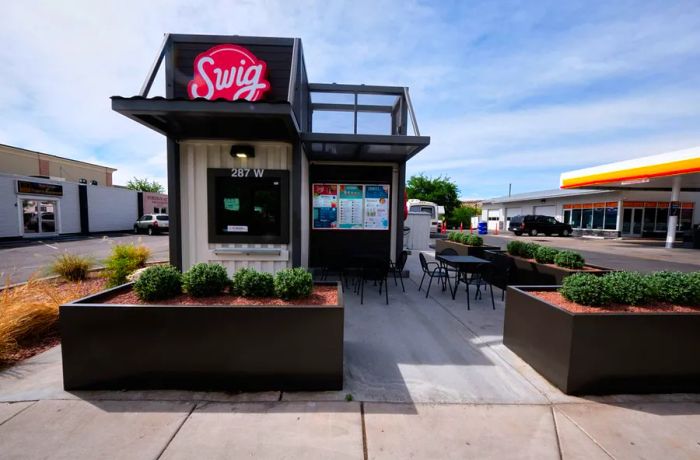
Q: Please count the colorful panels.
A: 3